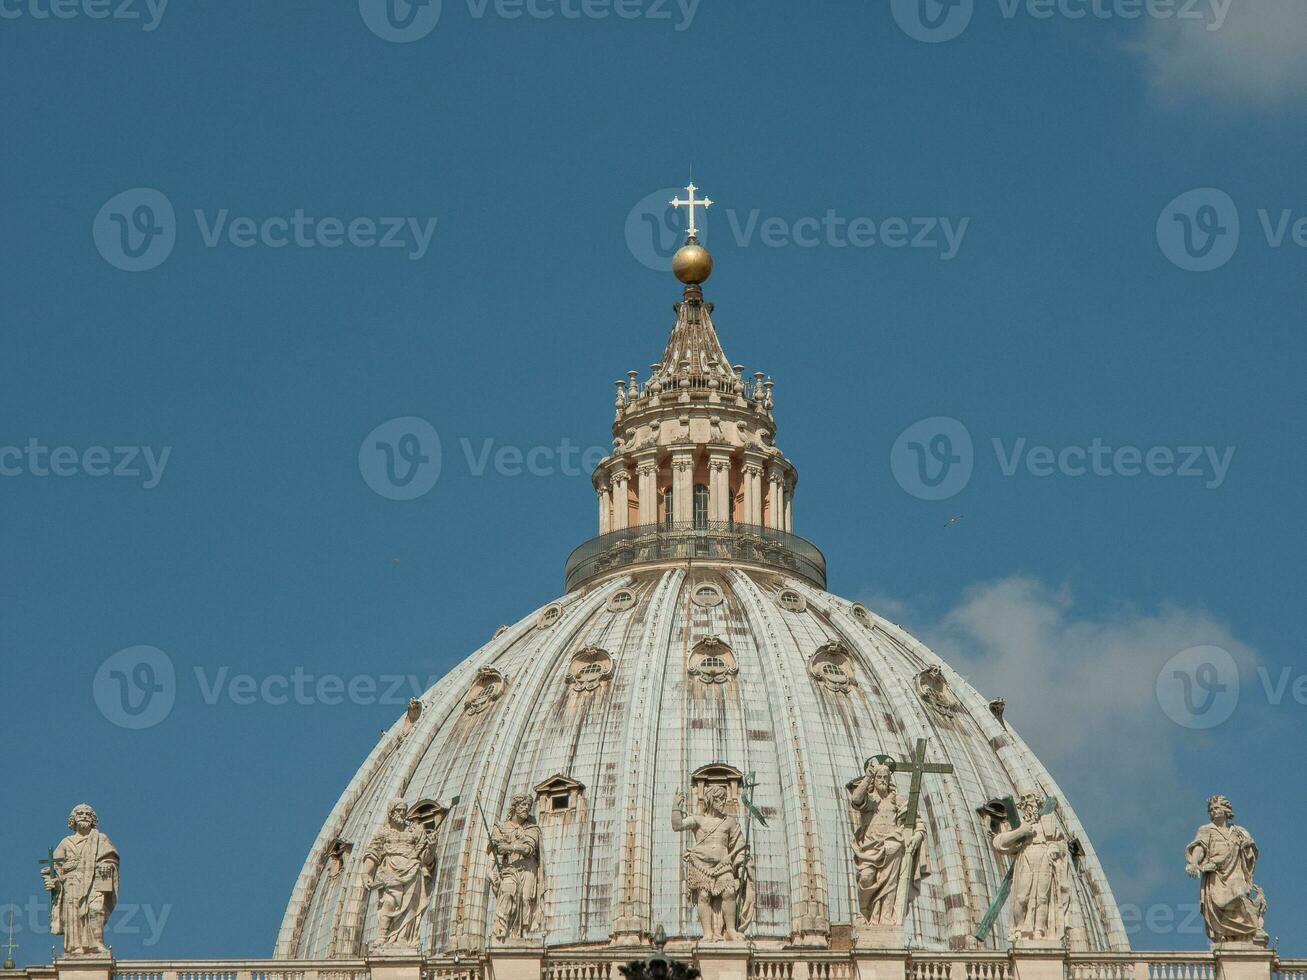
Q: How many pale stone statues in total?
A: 7